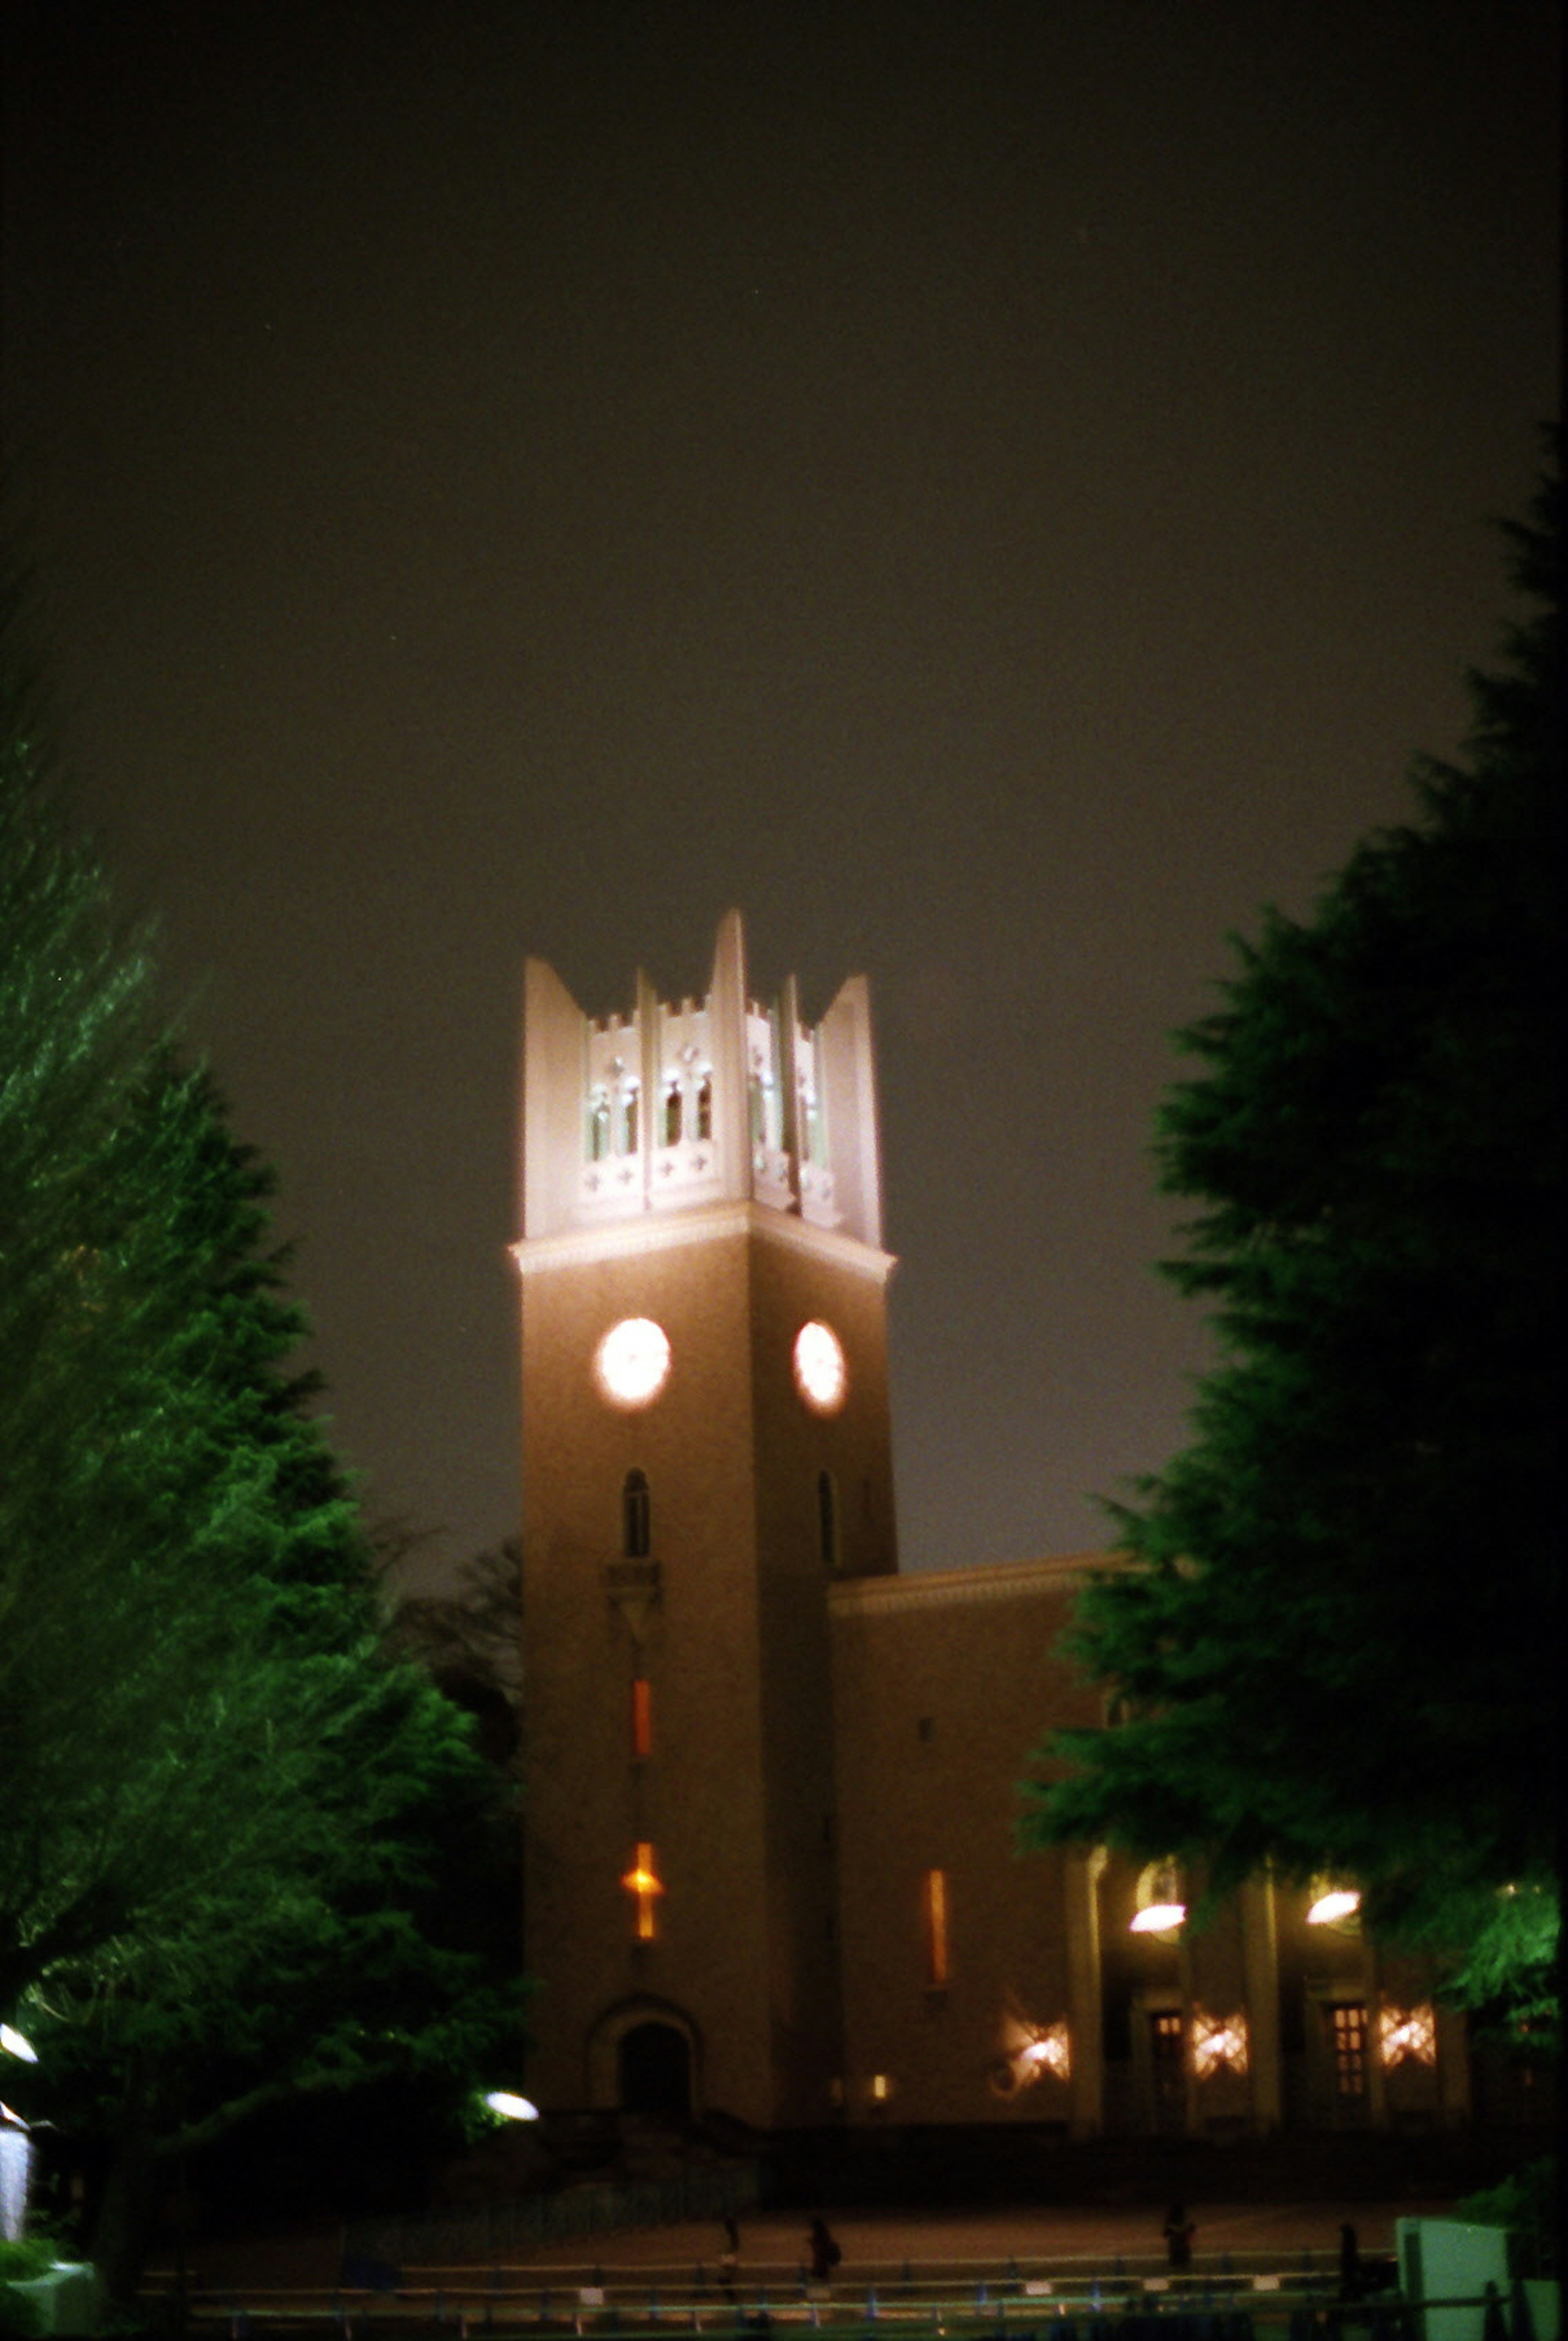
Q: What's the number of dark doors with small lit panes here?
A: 2